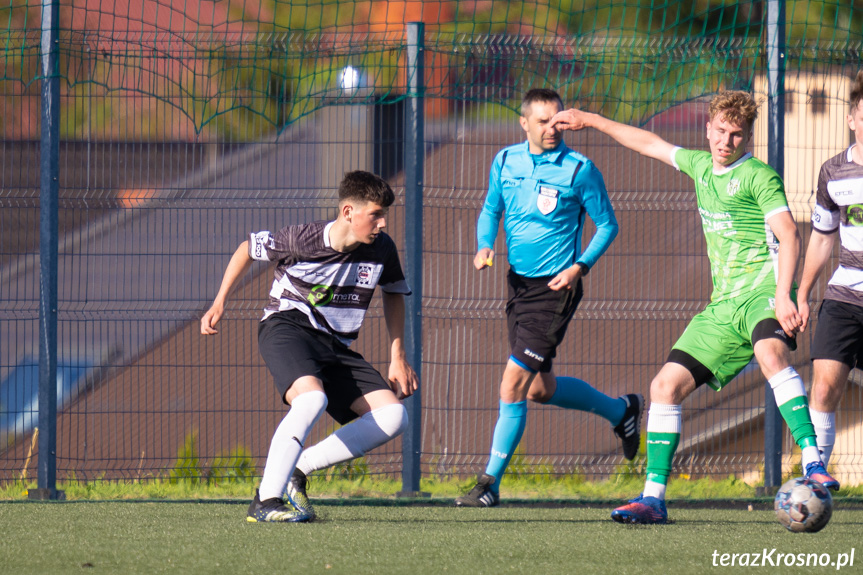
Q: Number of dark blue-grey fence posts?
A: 3